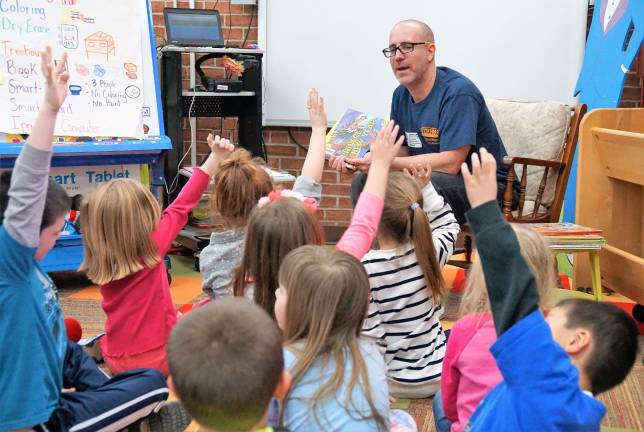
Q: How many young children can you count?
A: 9